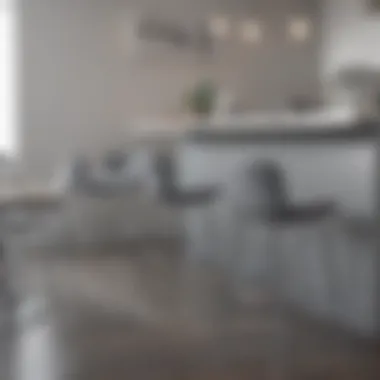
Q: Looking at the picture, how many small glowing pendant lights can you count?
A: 3